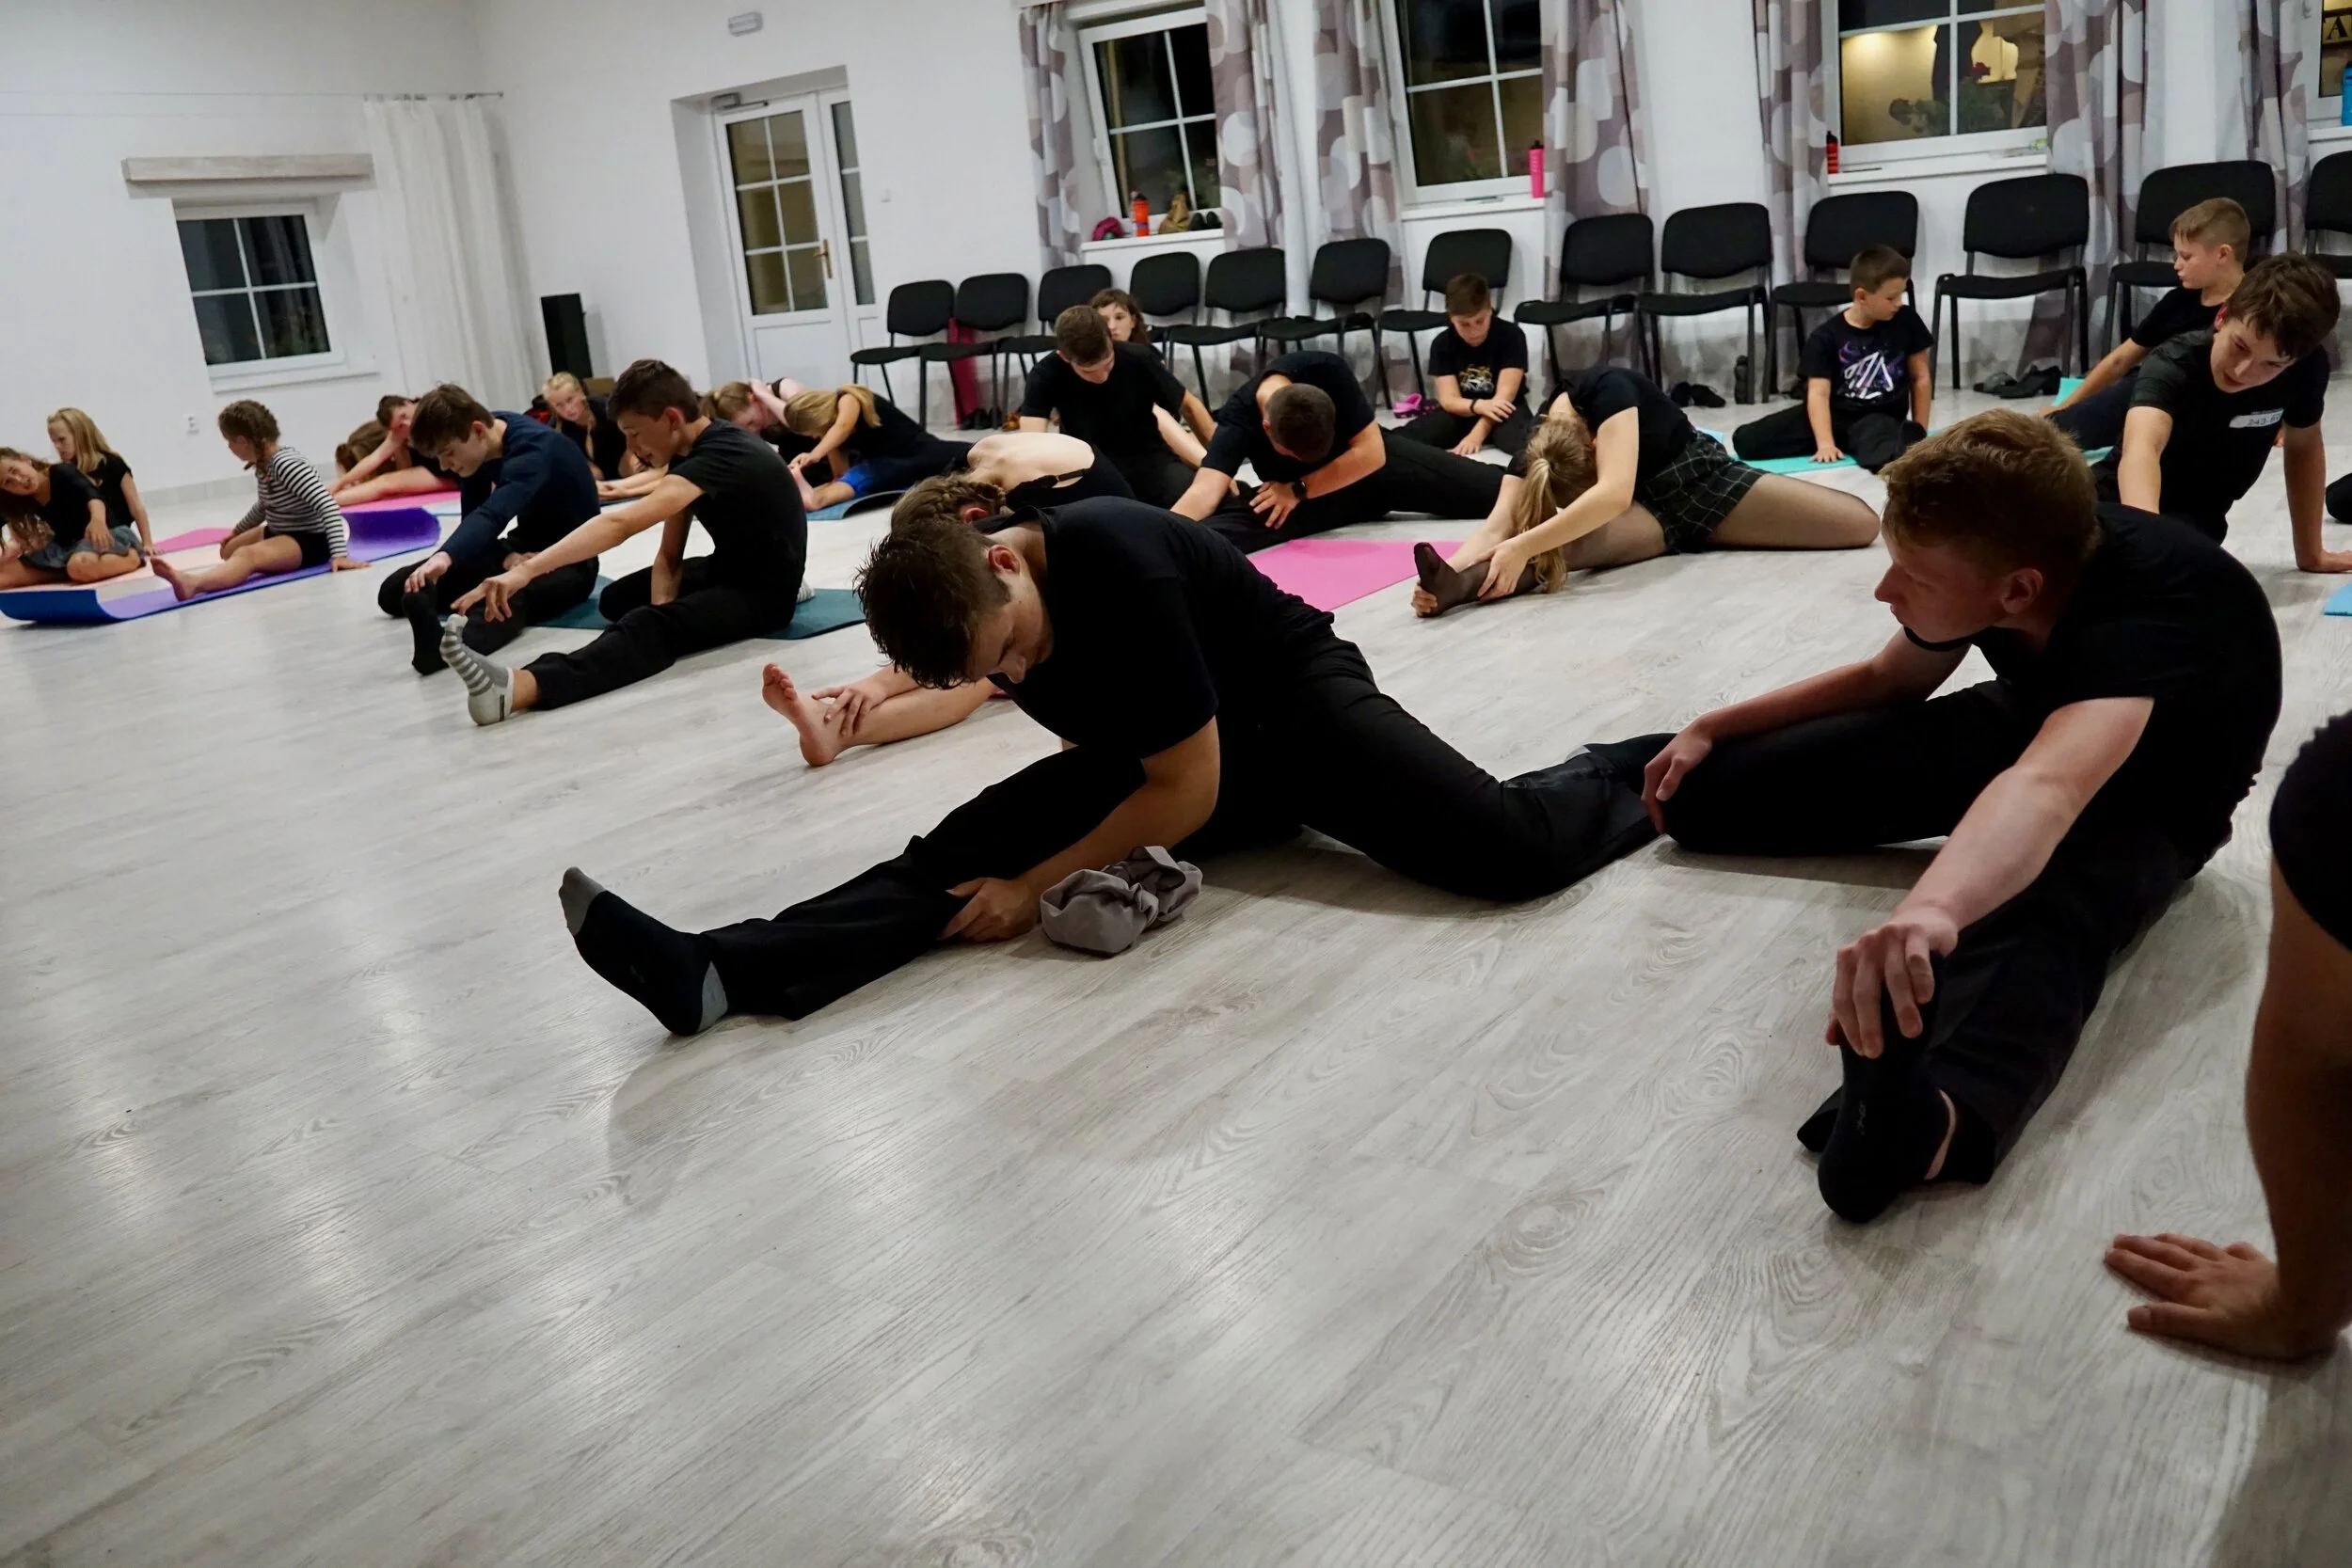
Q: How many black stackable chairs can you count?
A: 13